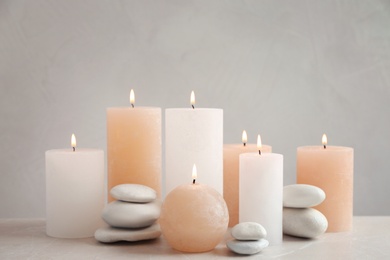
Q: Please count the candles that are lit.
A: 7